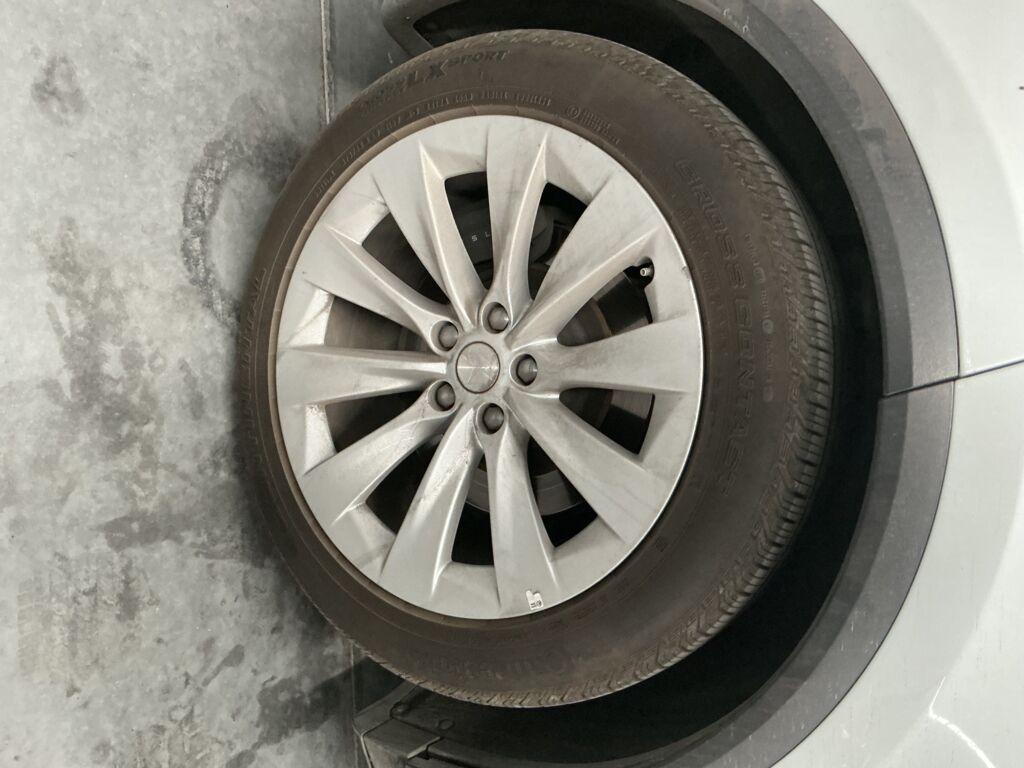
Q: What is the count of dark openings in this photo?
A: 10